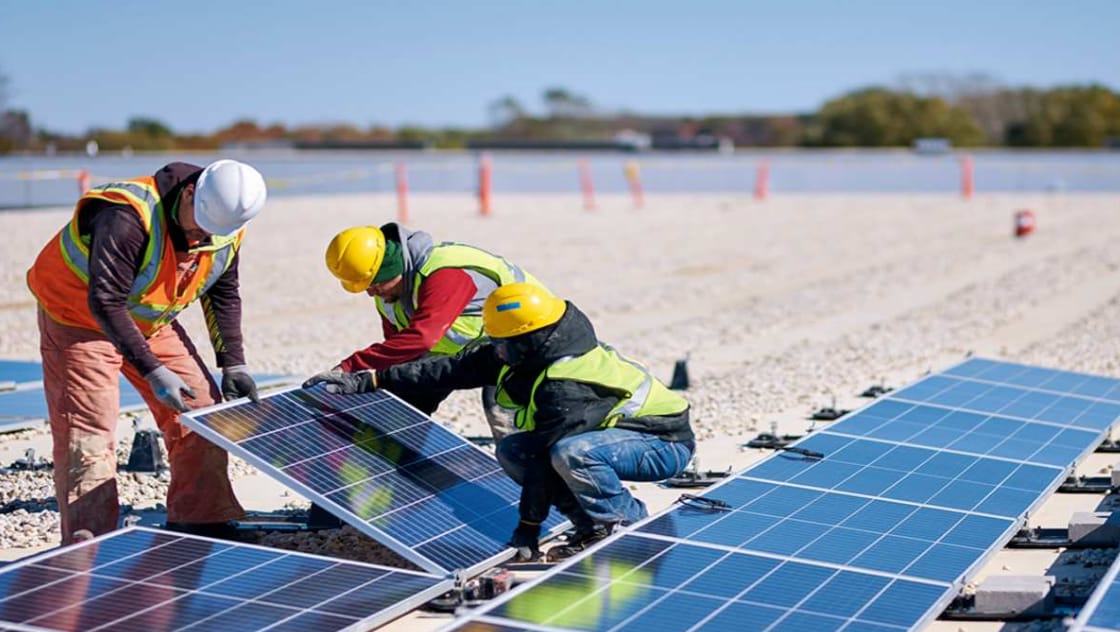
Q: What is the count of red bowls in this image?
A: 0